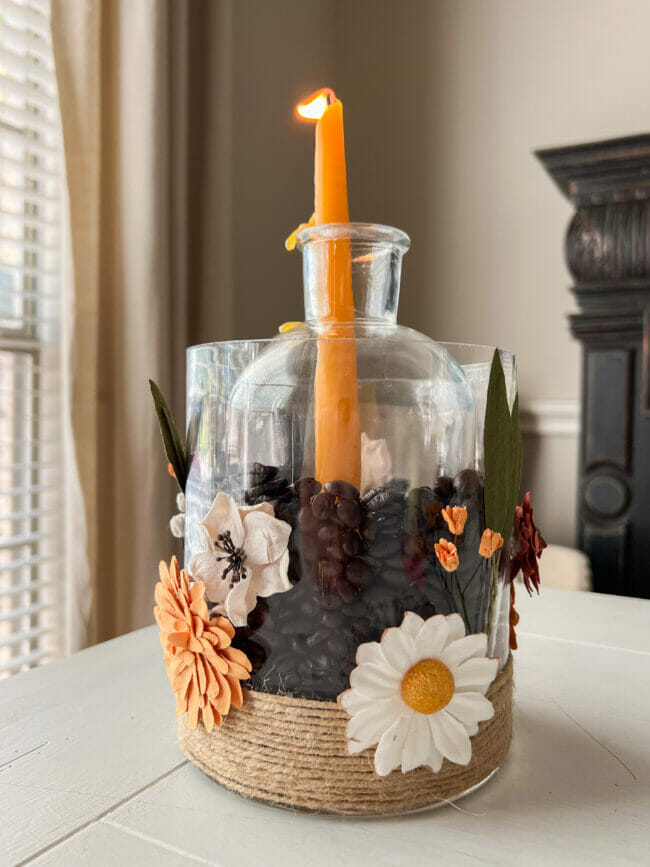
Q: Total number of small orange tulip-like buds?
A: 3